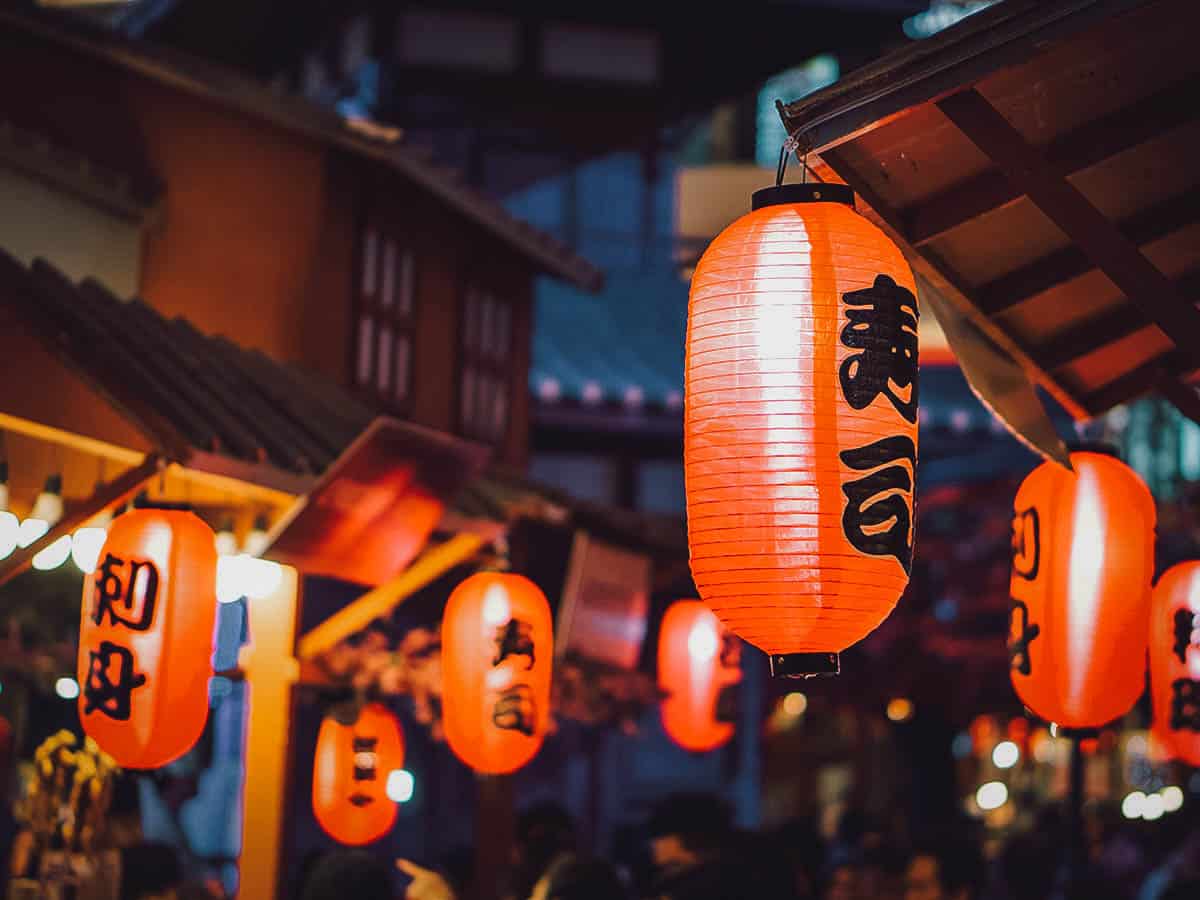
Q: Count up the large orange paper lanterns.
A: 7